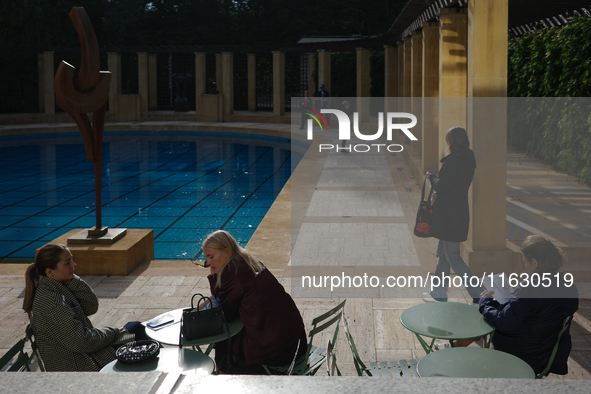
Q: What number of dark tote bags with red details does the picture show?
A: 1